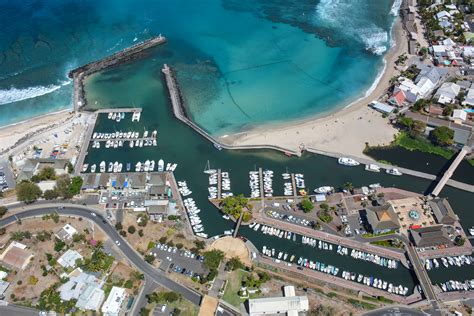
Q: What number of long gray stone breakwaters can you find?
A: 2